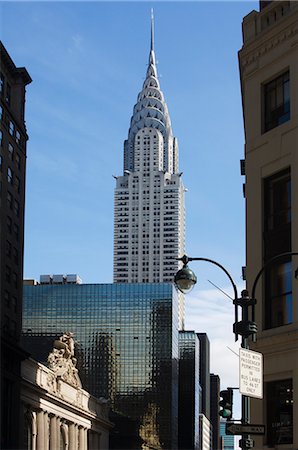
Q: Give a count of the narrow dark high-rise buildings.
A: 3